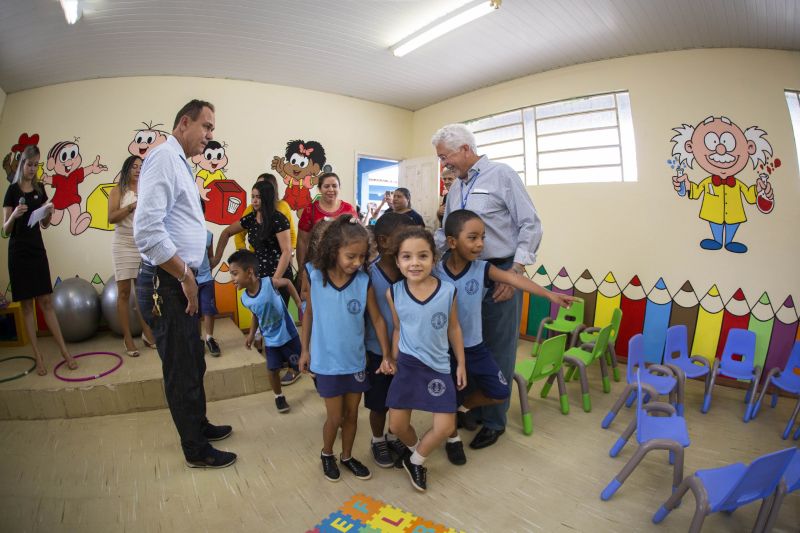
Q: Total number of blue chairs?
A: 7